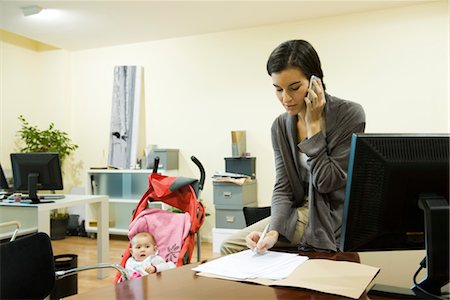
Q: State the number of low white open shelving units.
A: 1